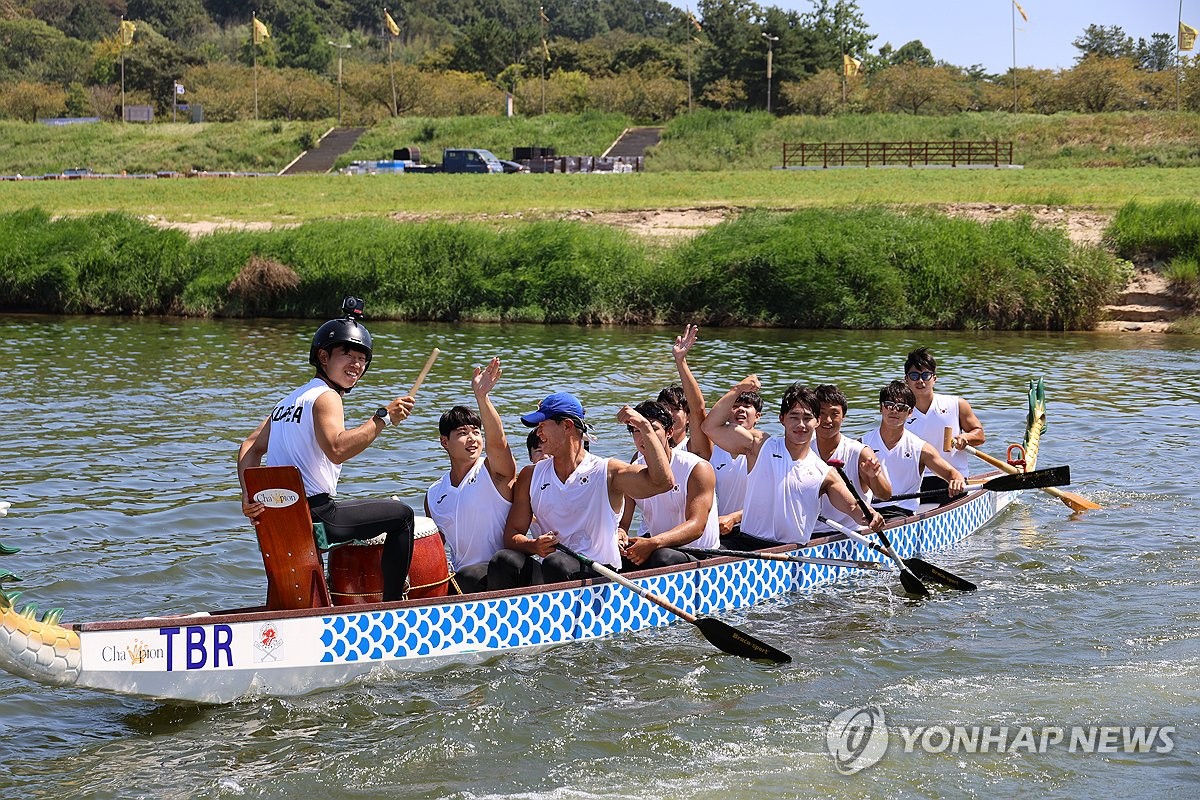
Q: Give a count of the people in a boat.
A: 11